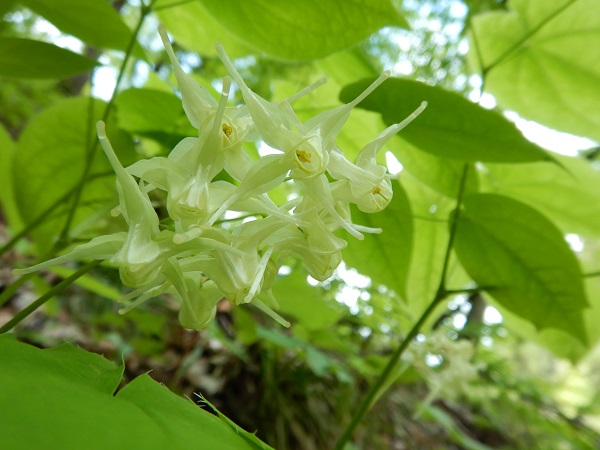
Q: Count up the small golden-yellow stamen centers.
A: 3